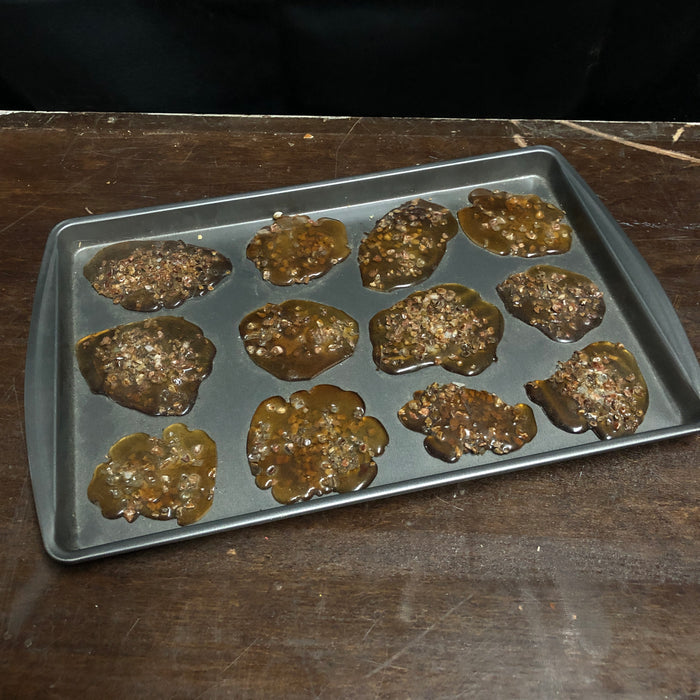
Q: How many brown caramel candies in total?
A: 12